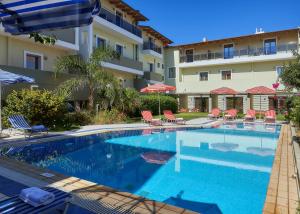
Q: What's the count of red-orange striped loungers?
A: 6